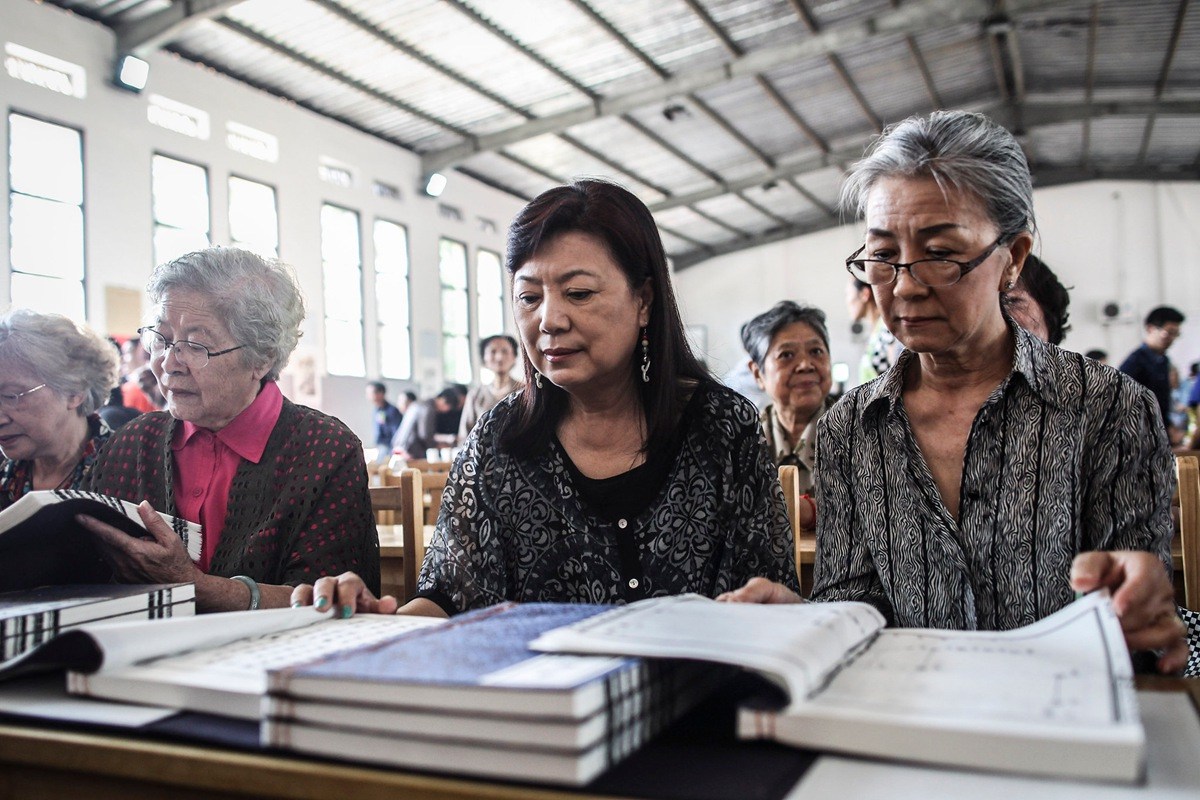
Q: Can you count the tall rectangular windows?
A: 7